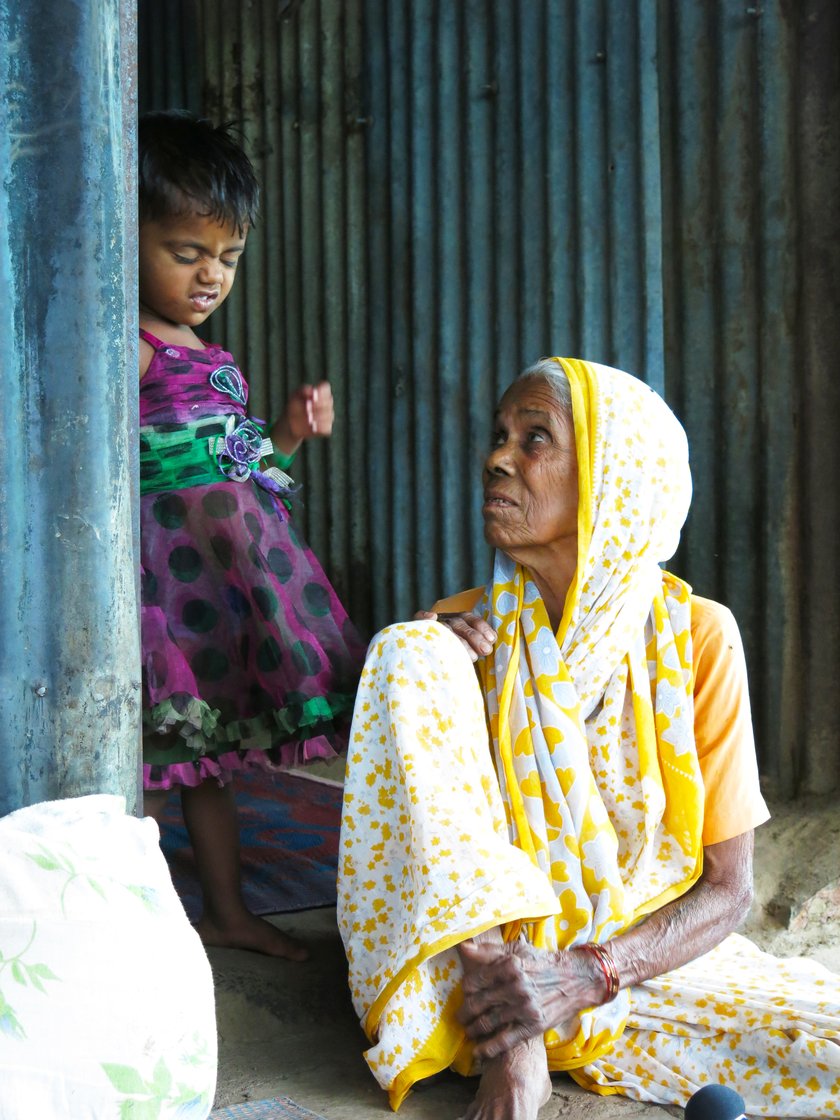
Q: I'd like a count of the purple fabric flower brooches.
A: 1